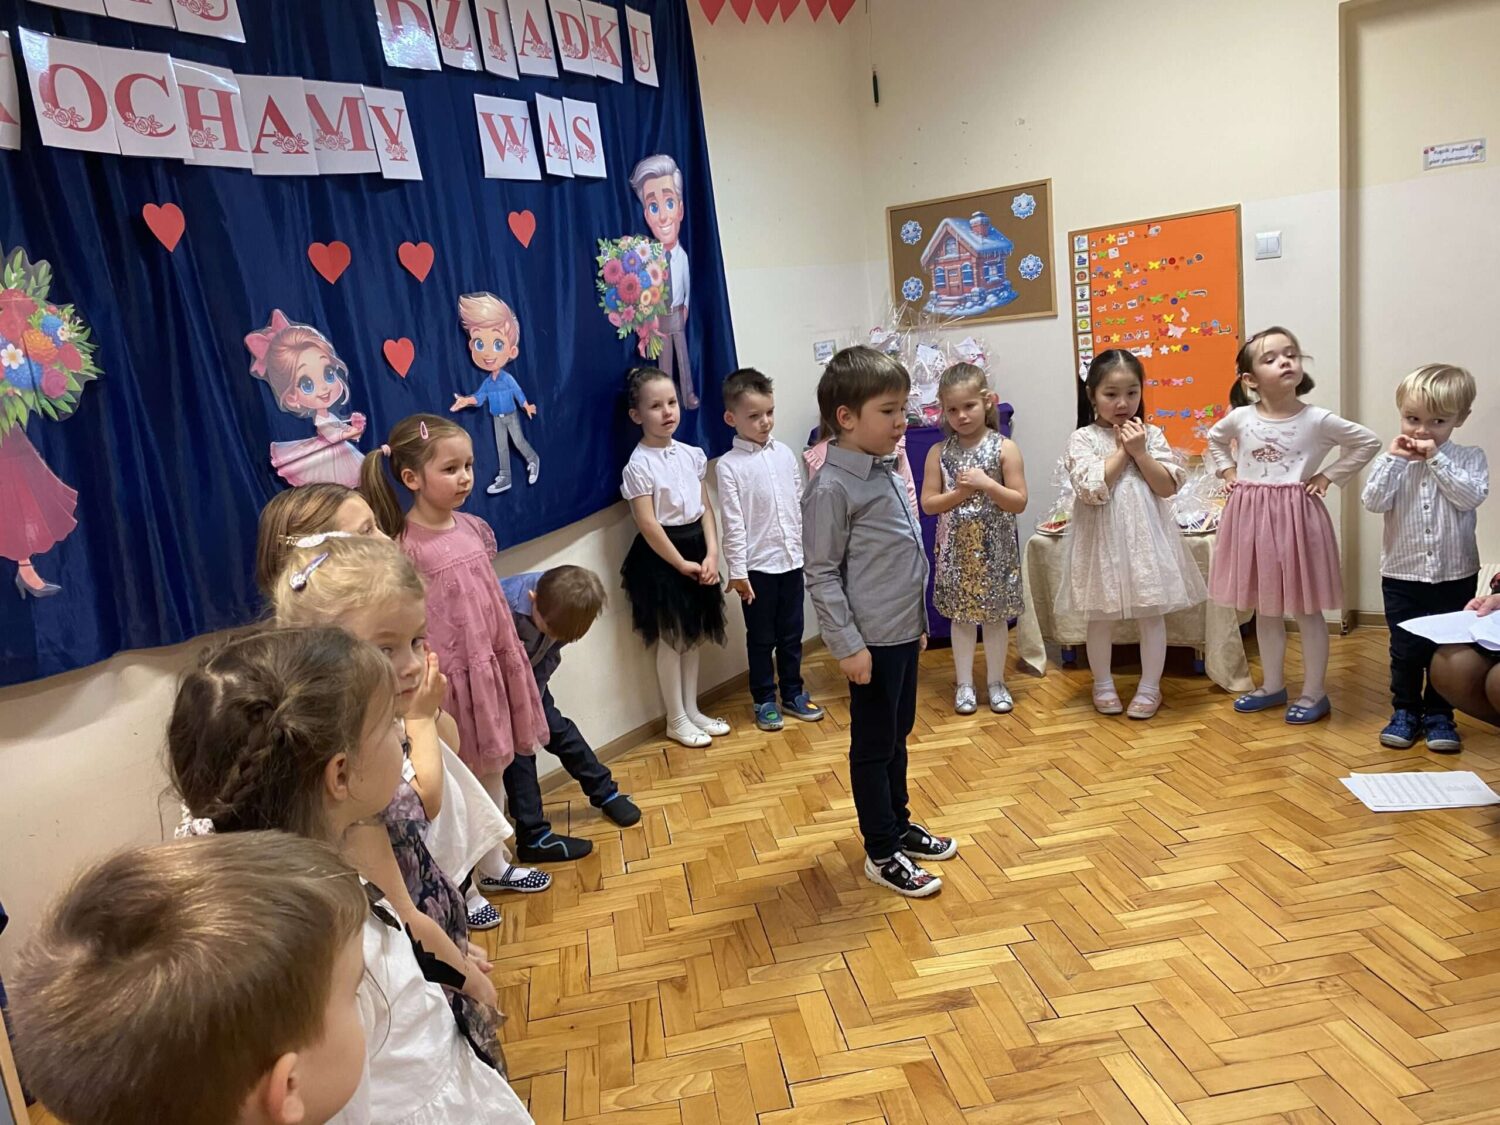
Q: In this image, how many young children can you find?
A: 14